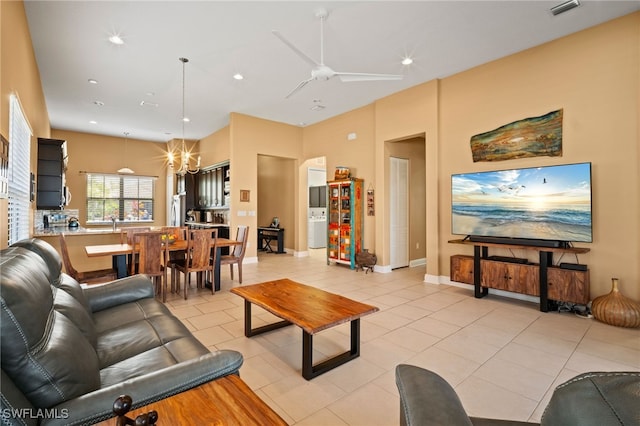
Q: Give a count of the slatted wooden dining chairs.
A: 6